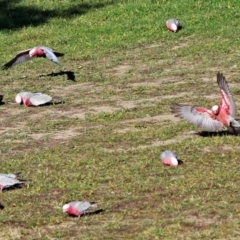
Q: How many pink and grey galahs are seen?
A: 7